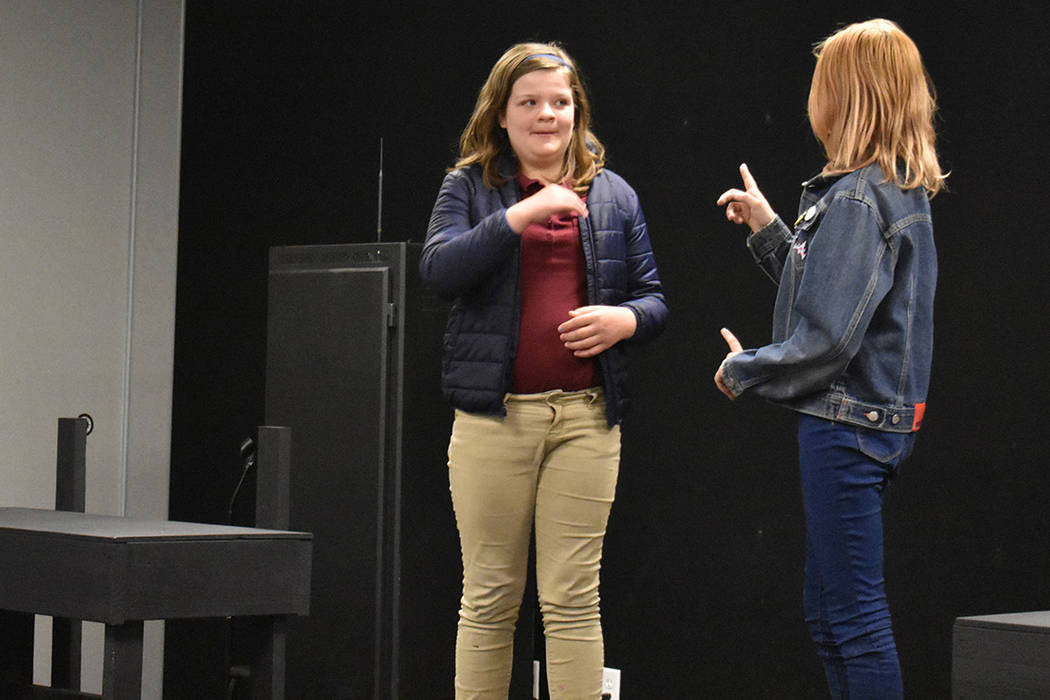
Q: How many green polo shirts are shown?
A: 0